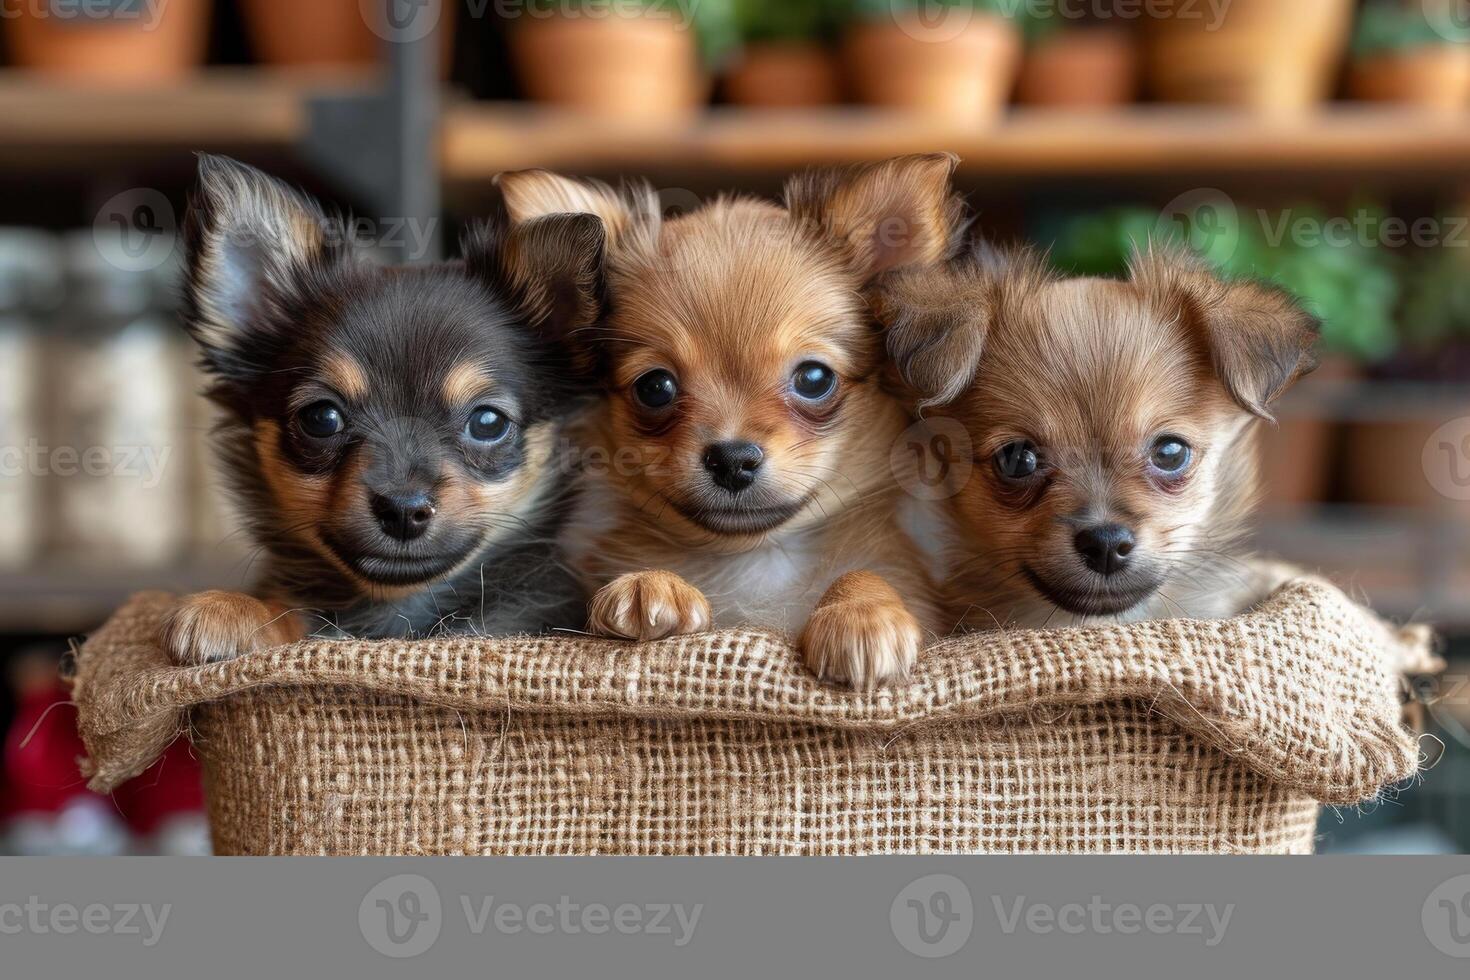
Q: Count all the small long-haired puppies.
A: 3